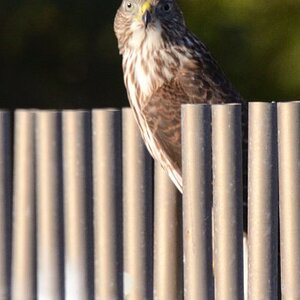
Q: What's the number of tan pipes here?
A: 11